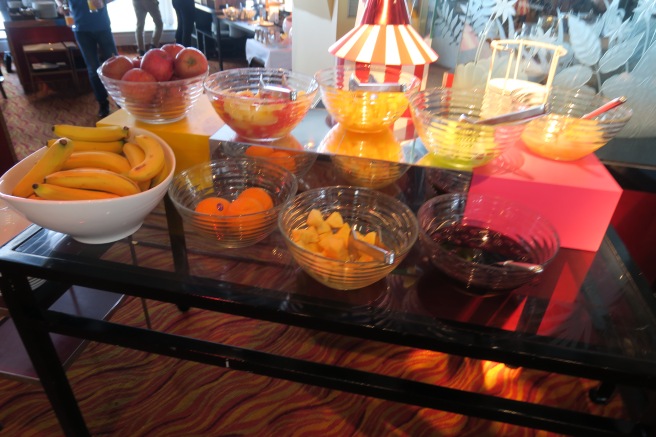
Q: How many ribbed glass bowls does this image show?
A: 8